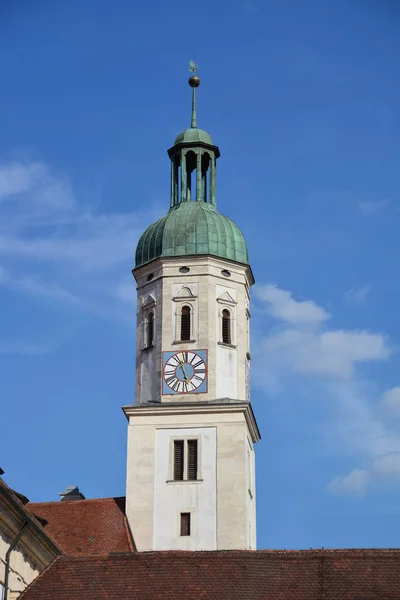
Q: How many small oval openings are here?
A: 3